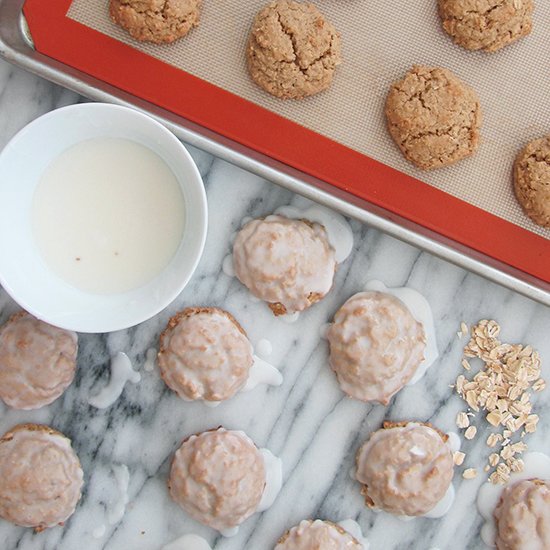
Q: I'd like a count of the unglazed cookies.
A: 5